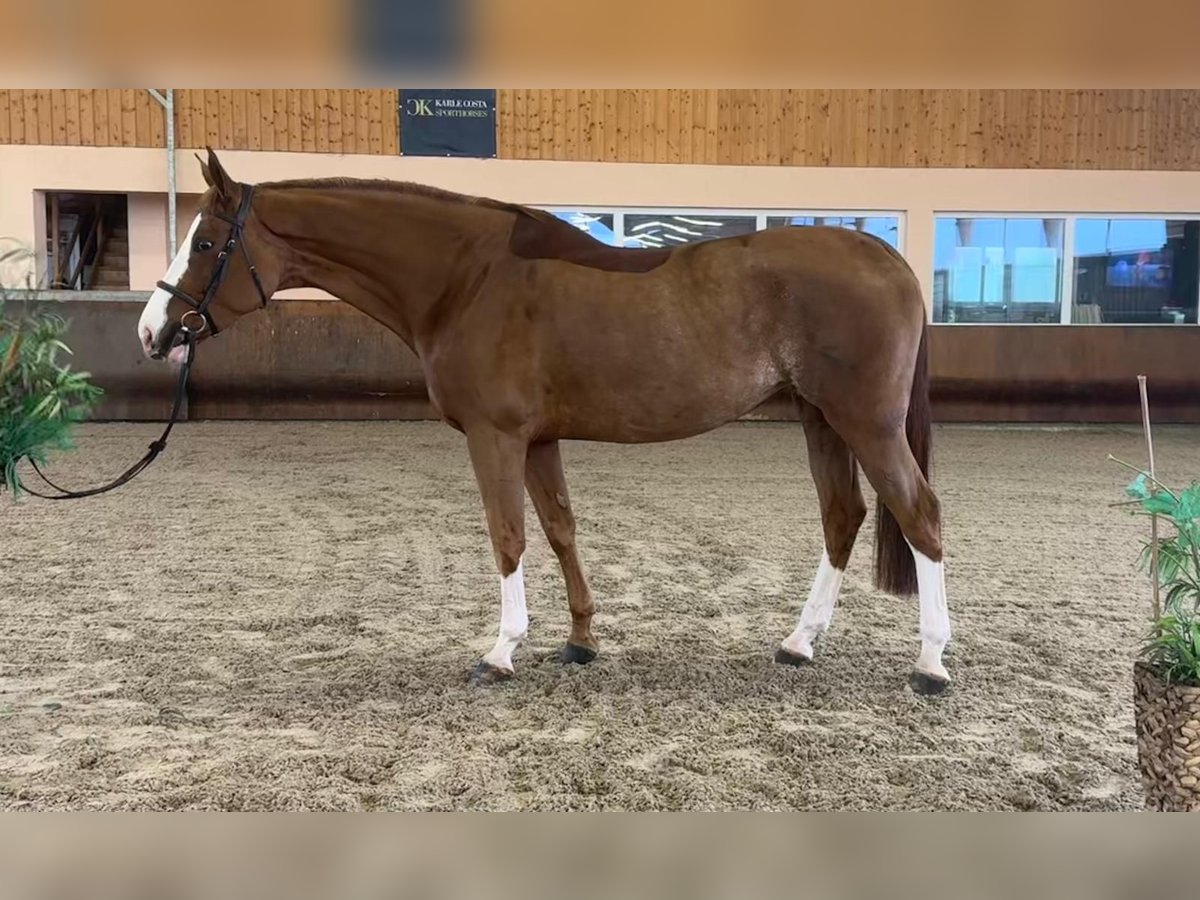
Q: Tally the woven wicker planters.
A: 1